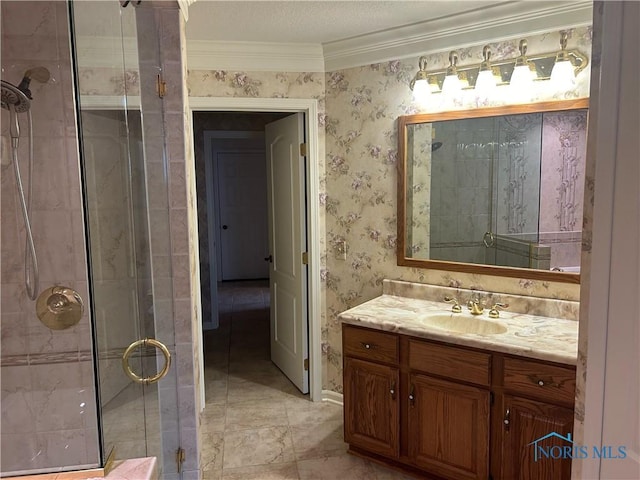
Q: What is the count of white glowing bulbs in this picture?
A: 5